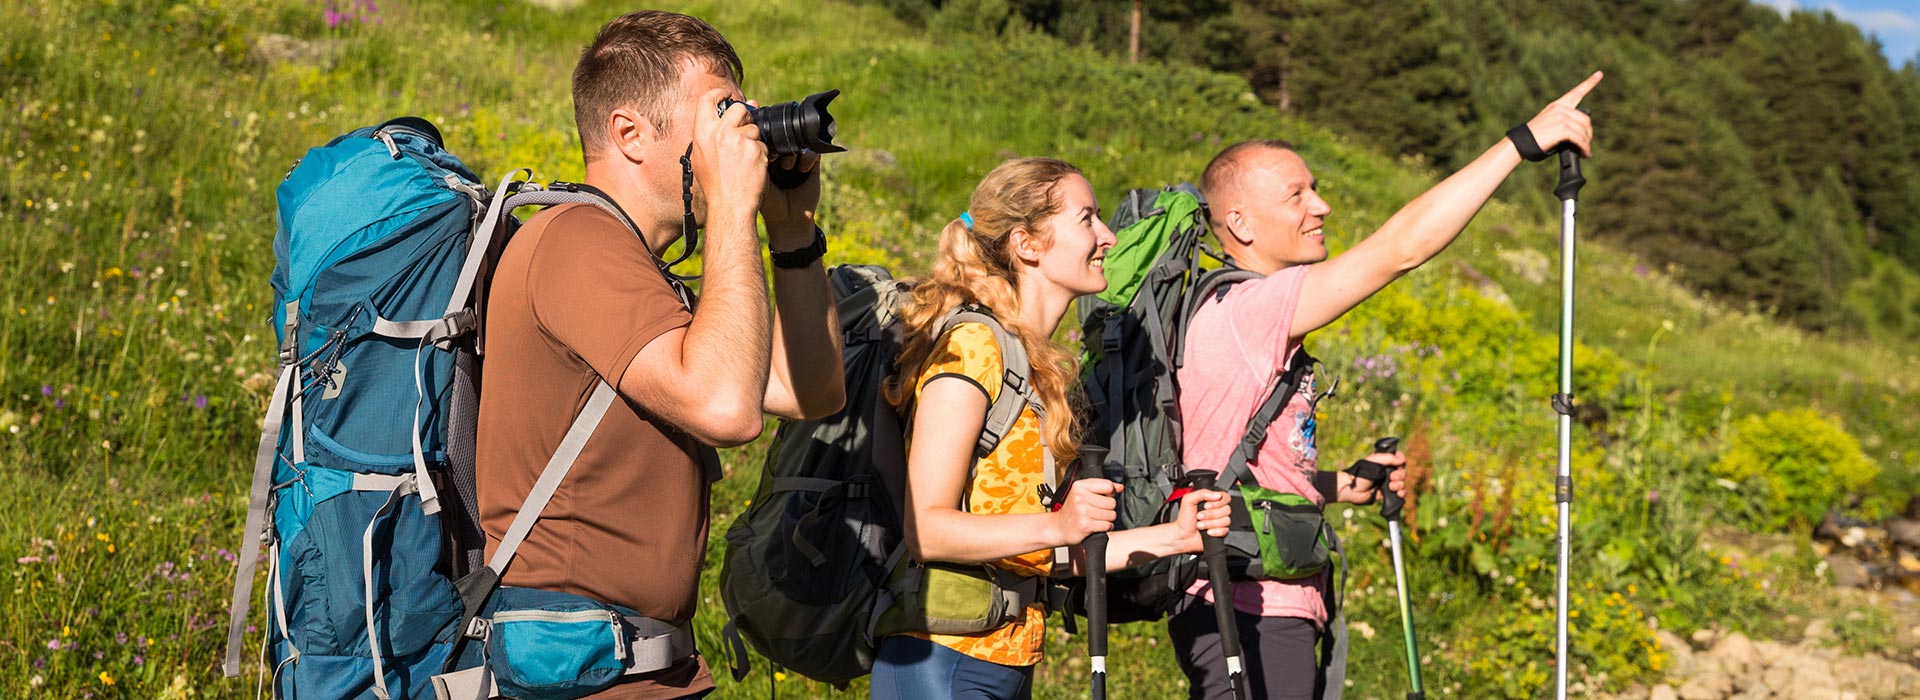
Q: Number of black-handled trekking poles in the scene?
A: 4